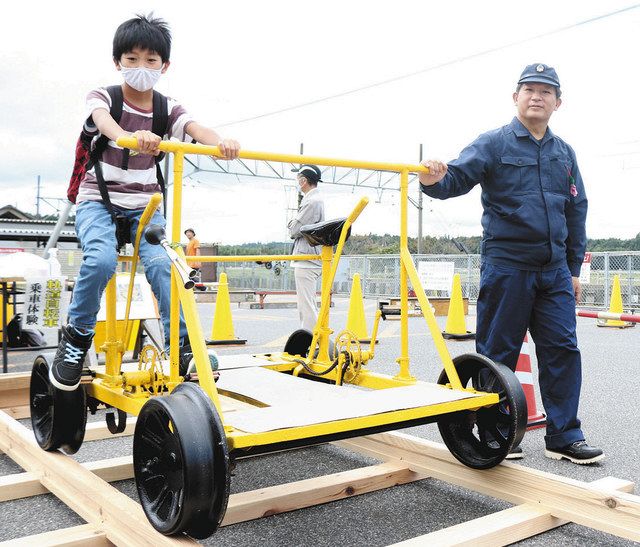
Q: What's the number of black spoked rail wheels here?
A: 4